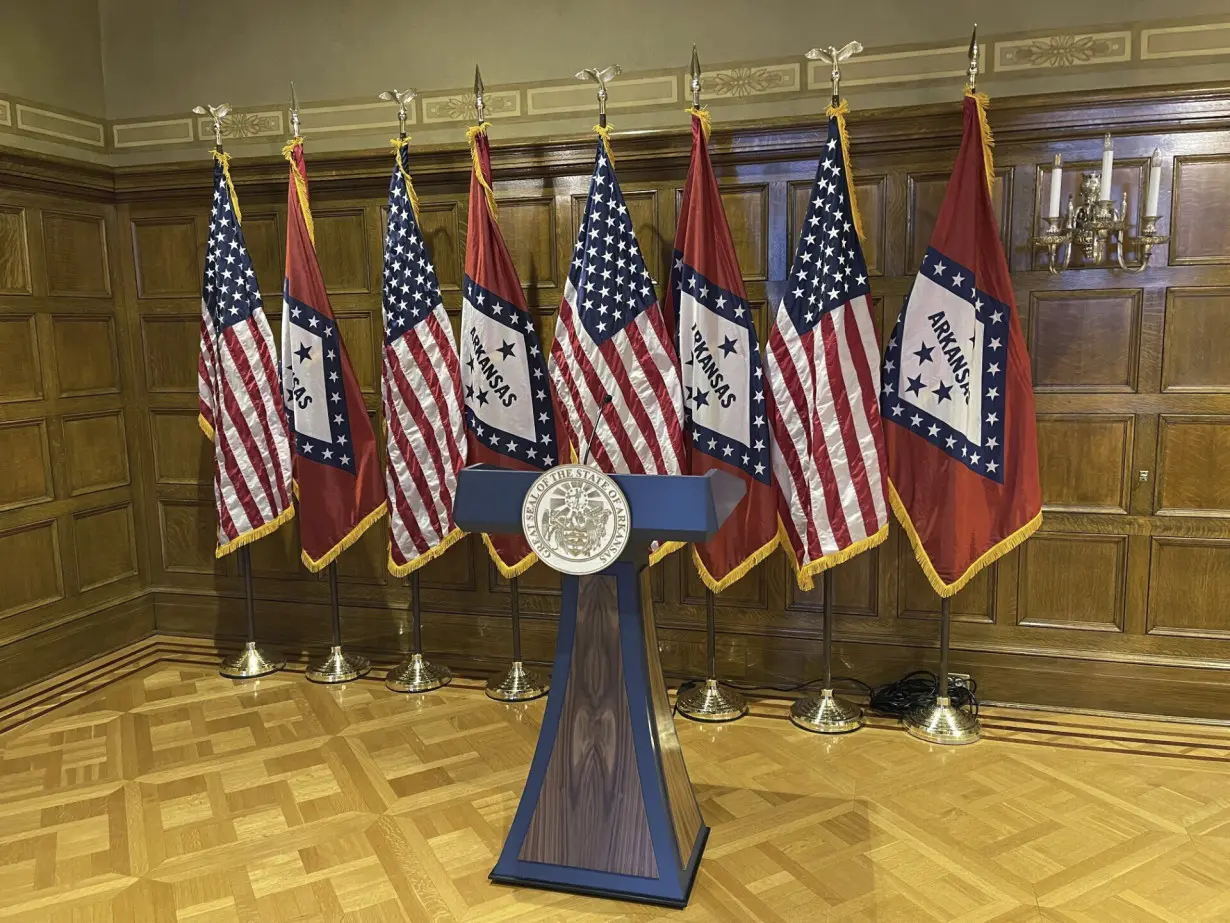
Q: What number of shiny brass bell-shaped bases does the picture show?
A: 7